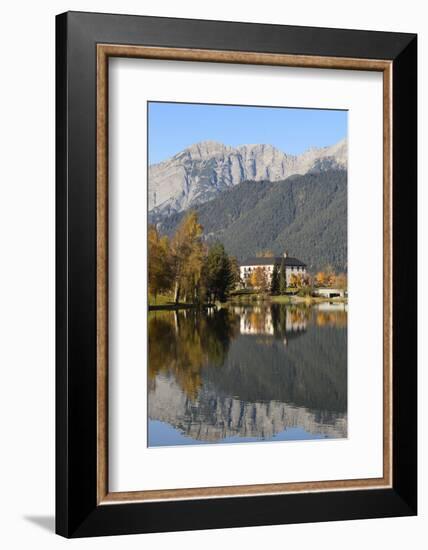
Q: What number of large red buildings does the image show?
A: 0